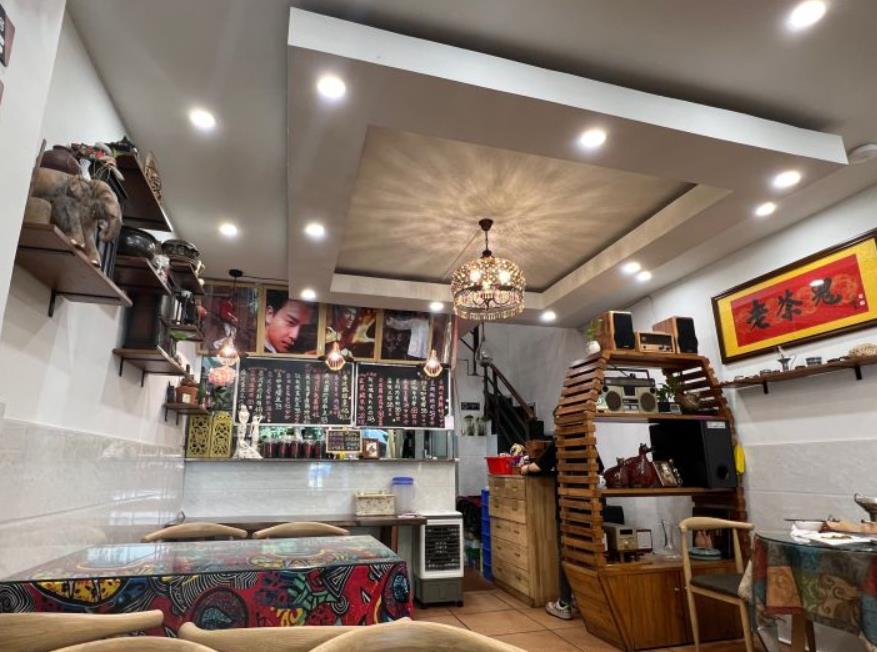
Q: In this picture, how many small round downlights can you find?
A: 13